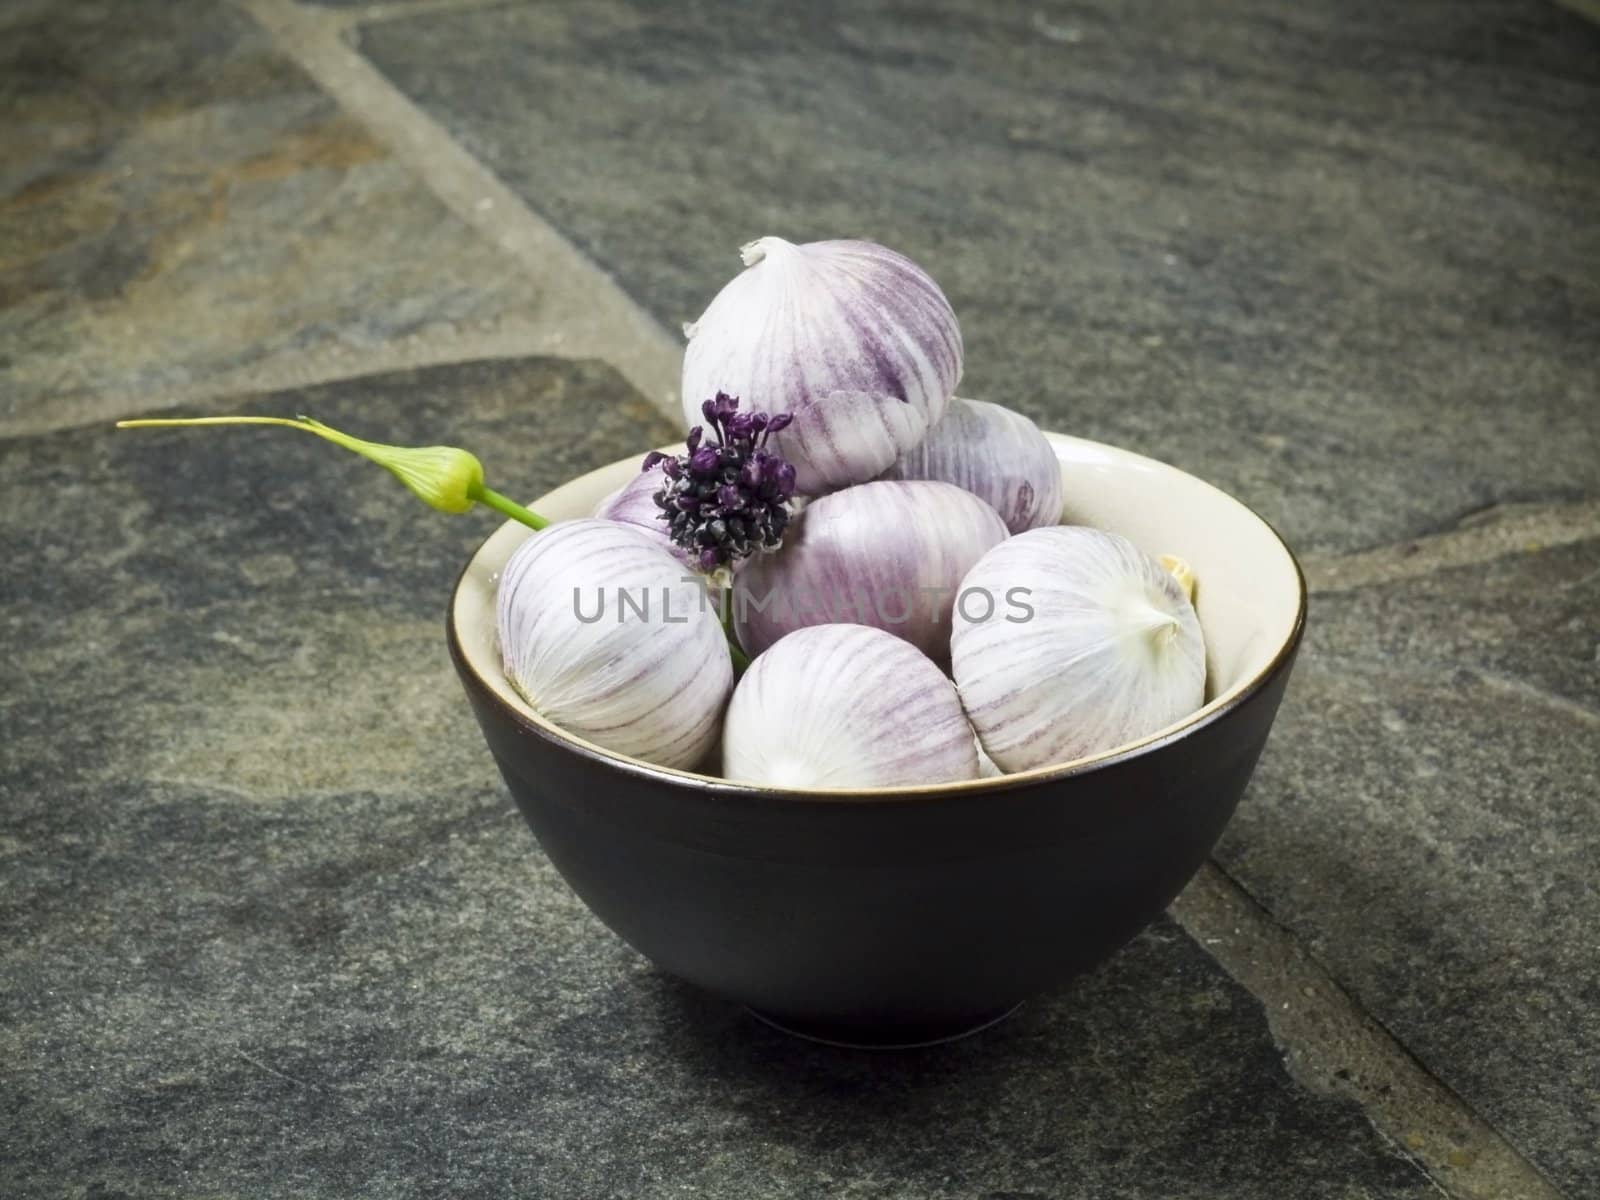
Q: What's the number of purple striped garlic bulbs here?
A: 7